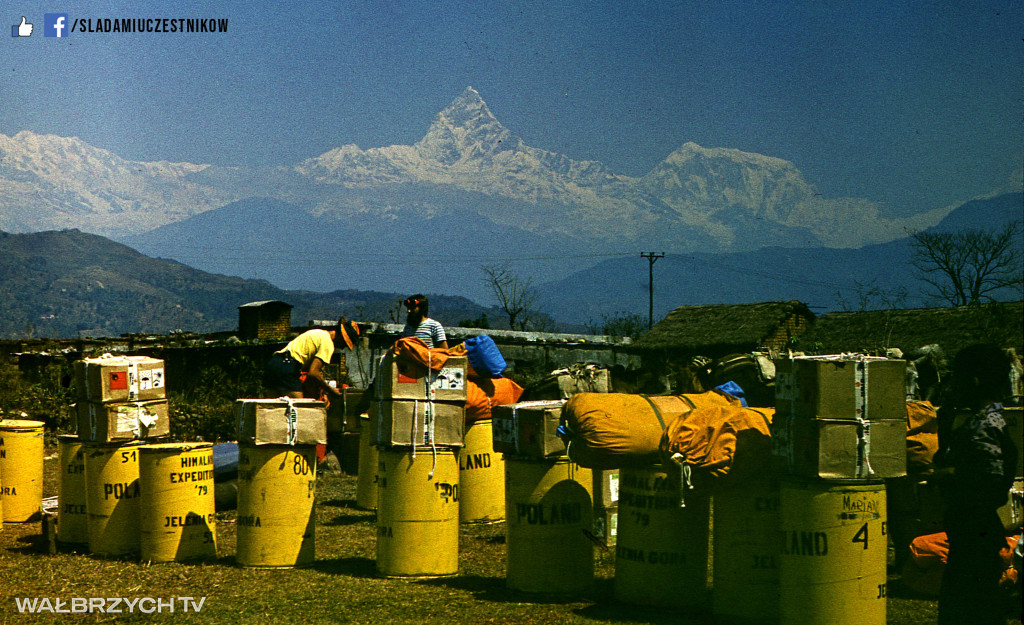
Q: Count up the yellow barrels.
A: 12